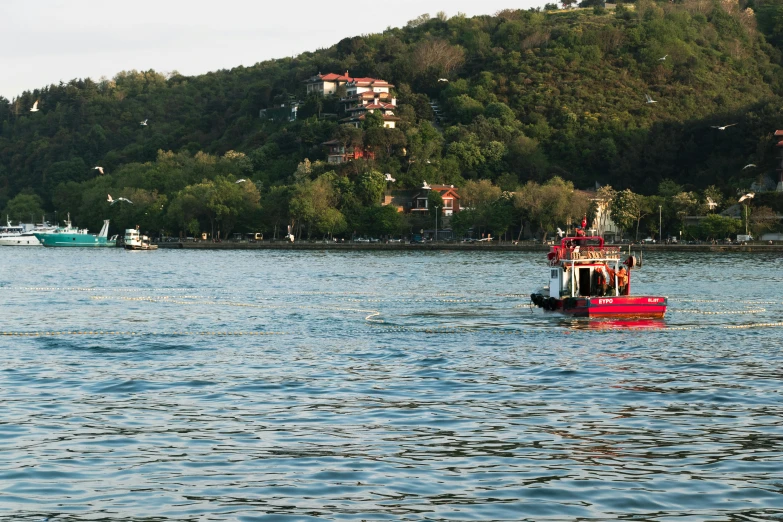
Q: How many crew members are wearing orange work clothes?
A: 2